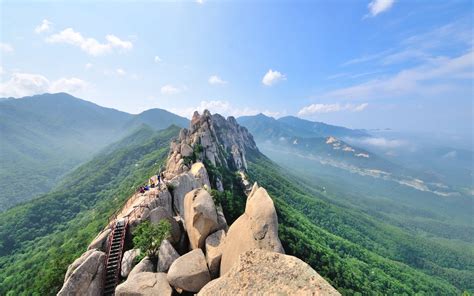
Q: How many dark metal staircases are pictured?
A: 1